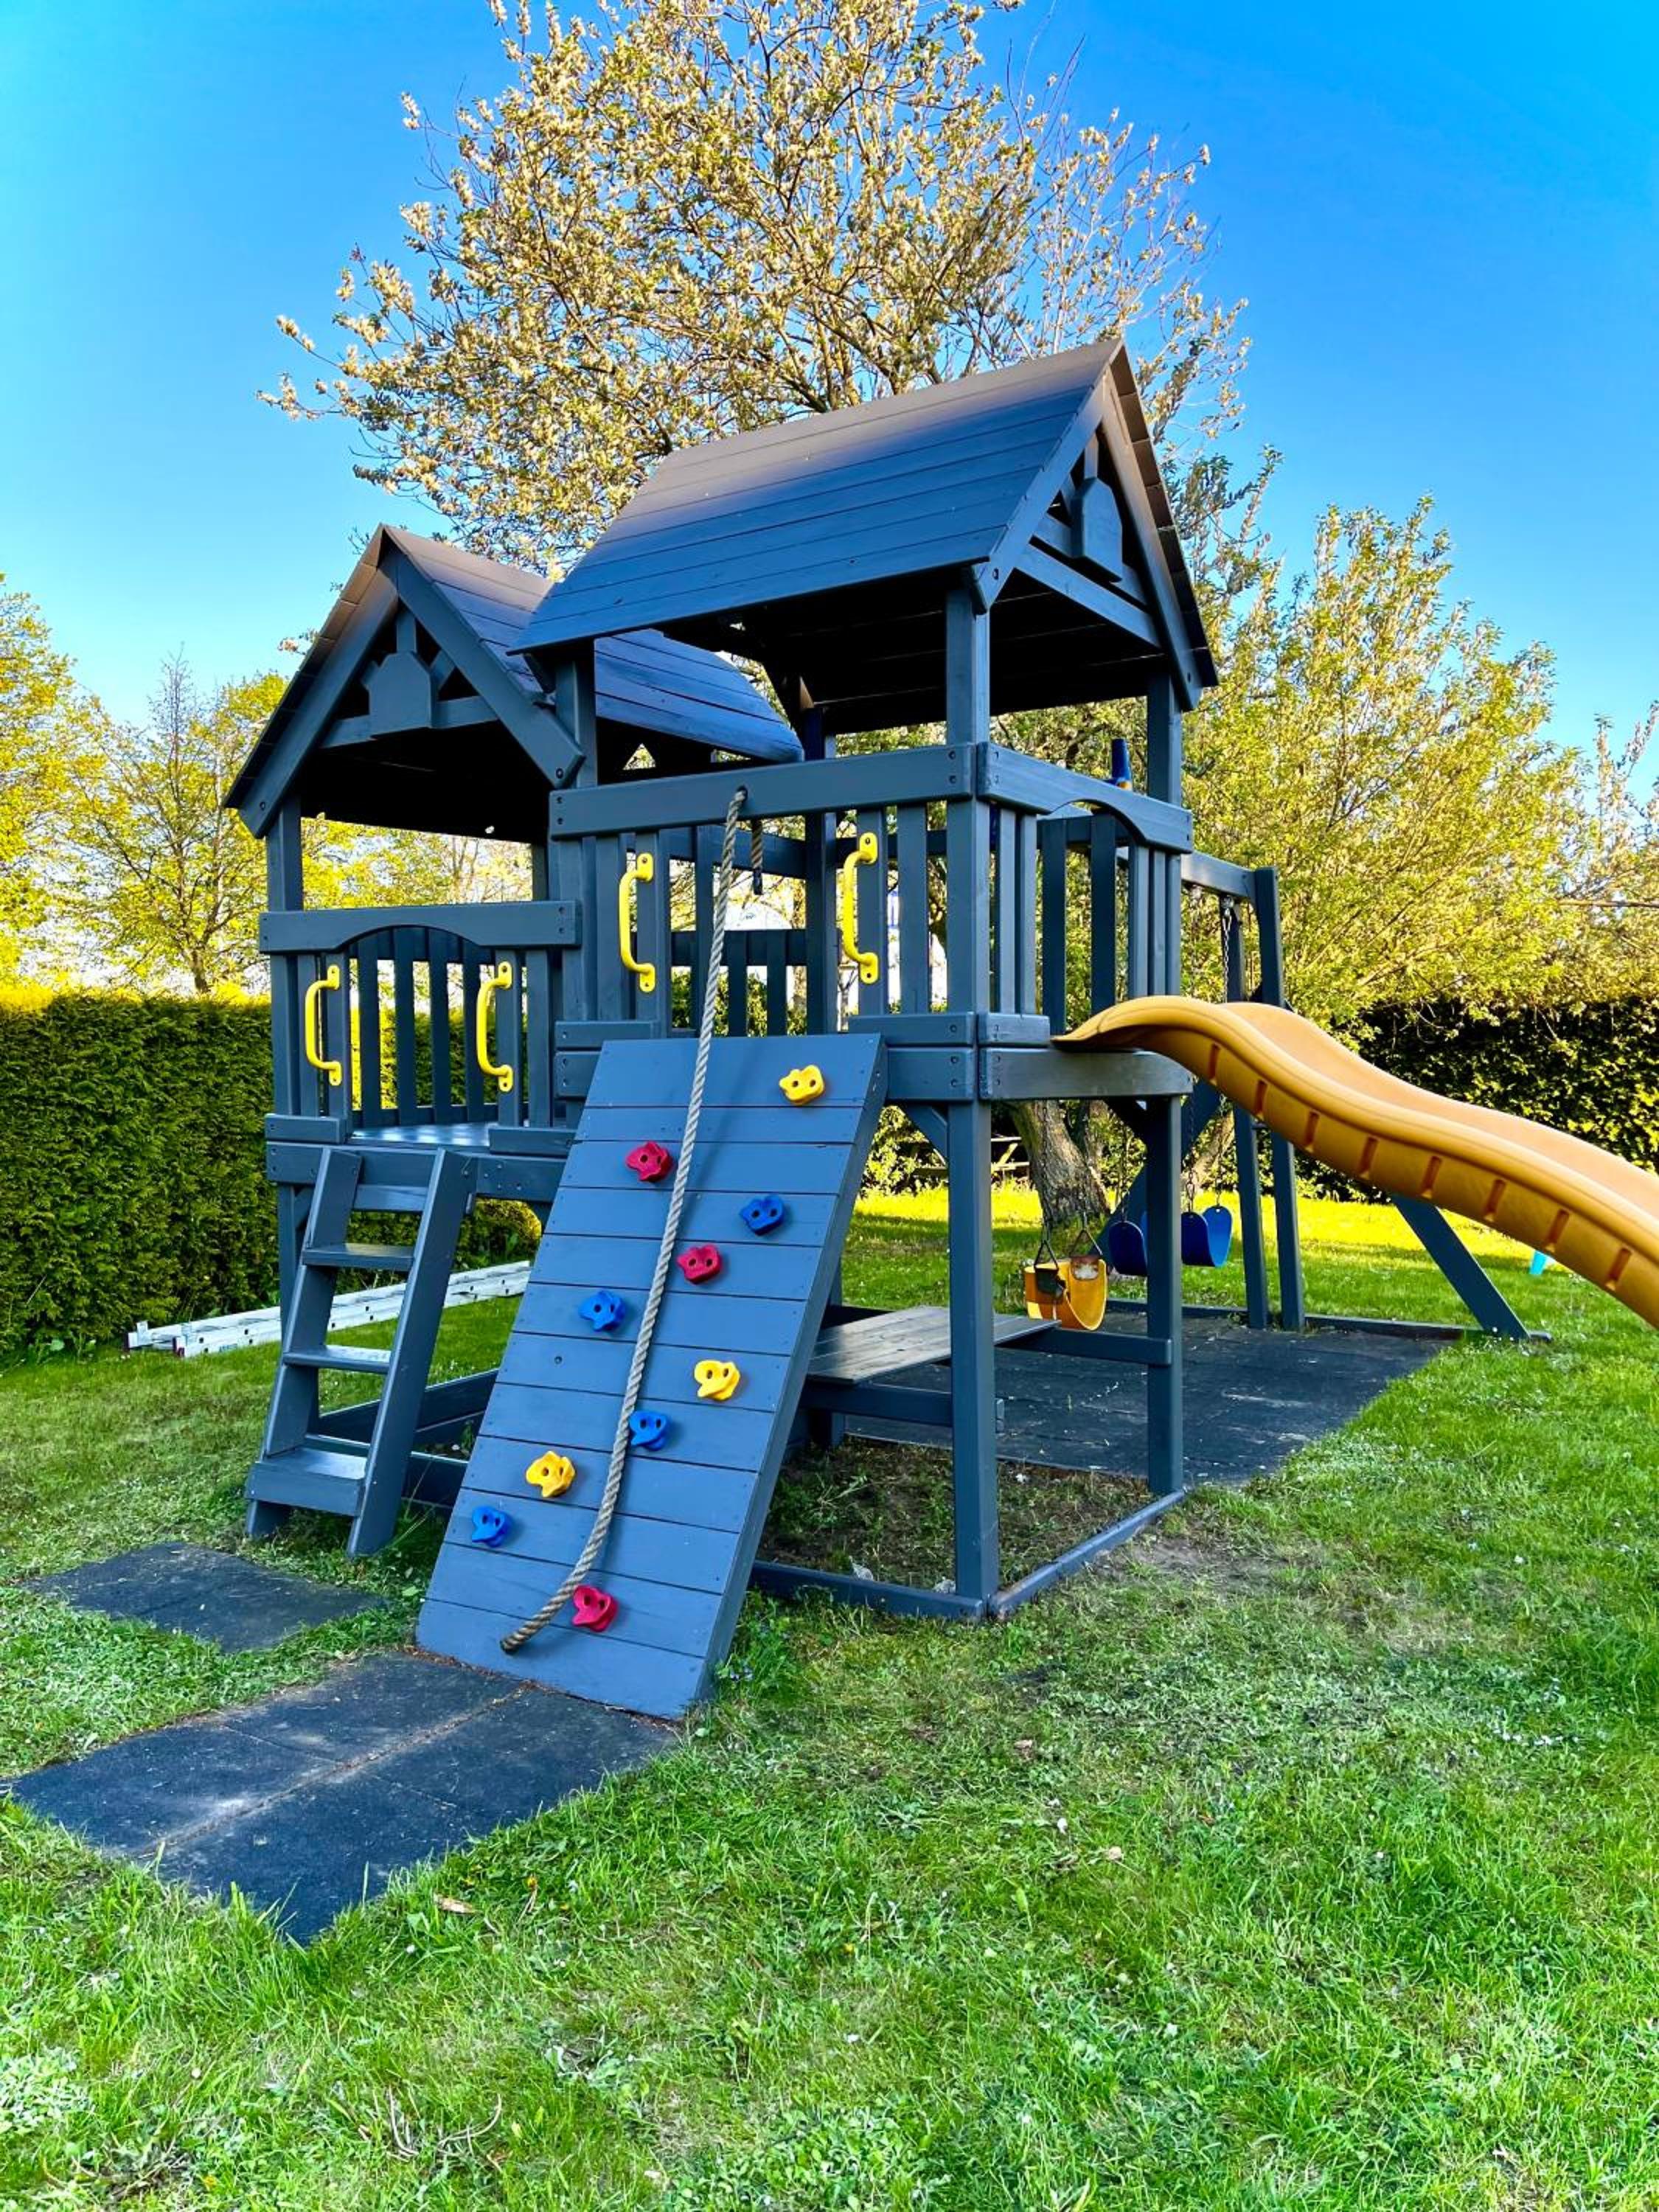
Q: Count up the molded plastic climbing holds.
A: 10